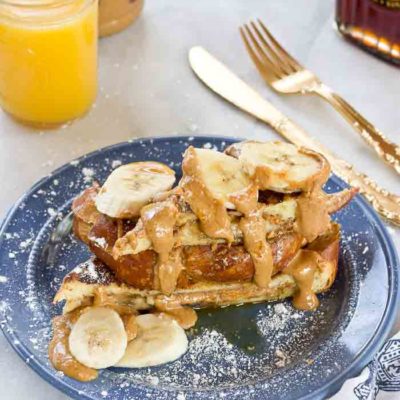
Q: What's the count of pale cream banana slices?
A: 5